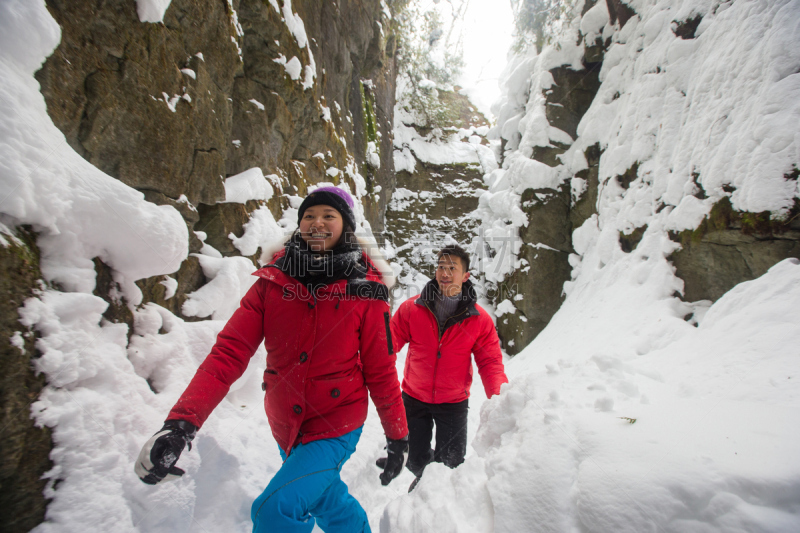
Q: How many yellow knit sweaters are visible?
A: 0